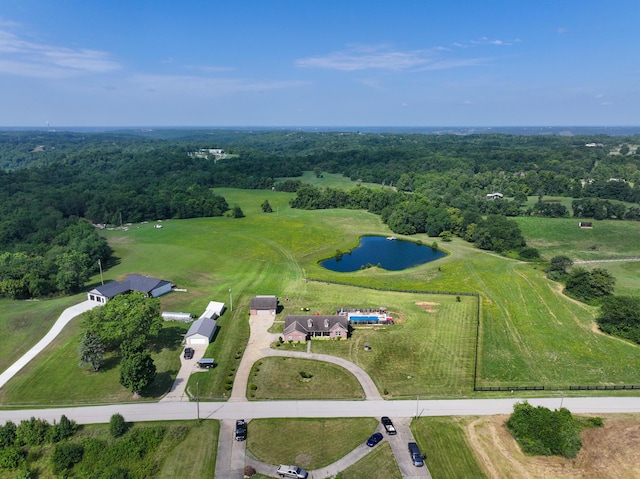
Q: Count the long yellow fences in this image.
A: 0